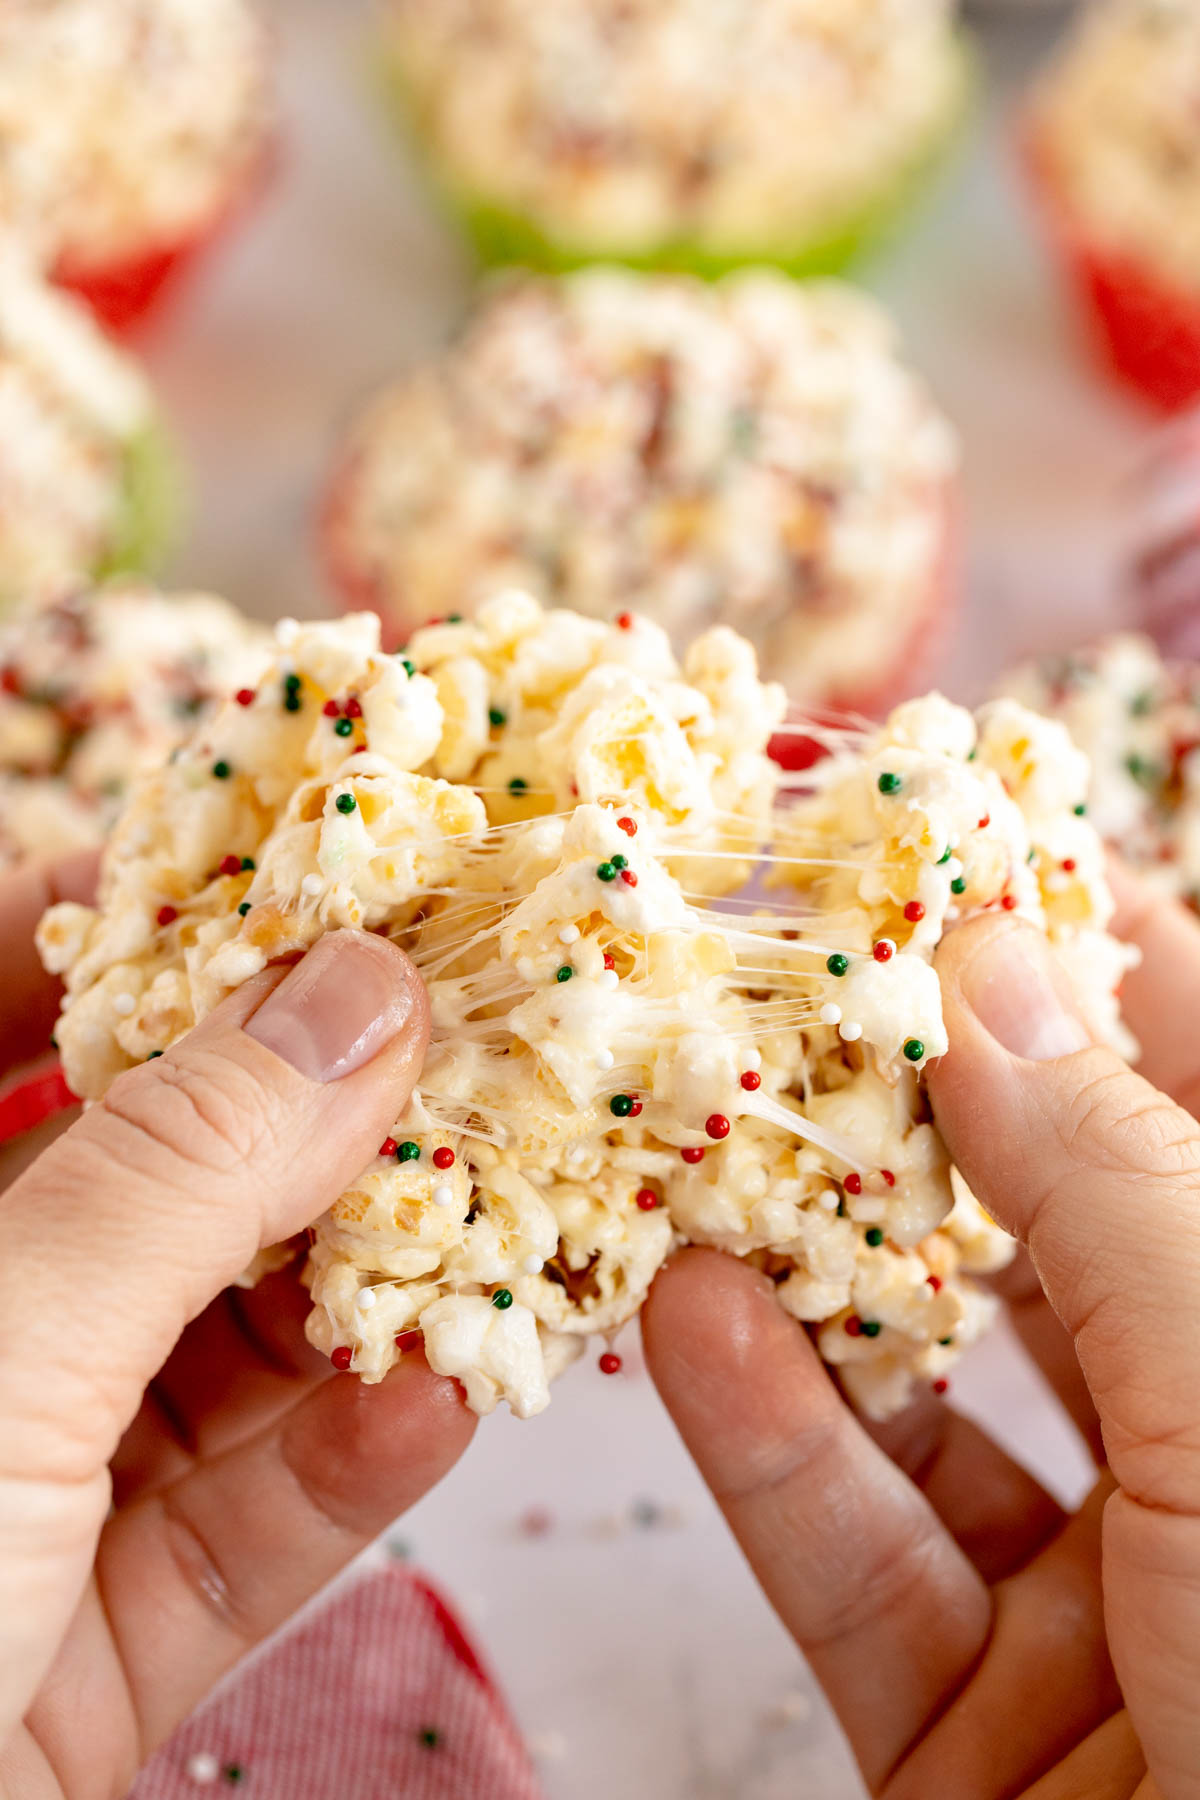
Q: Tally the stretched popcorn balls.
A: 1